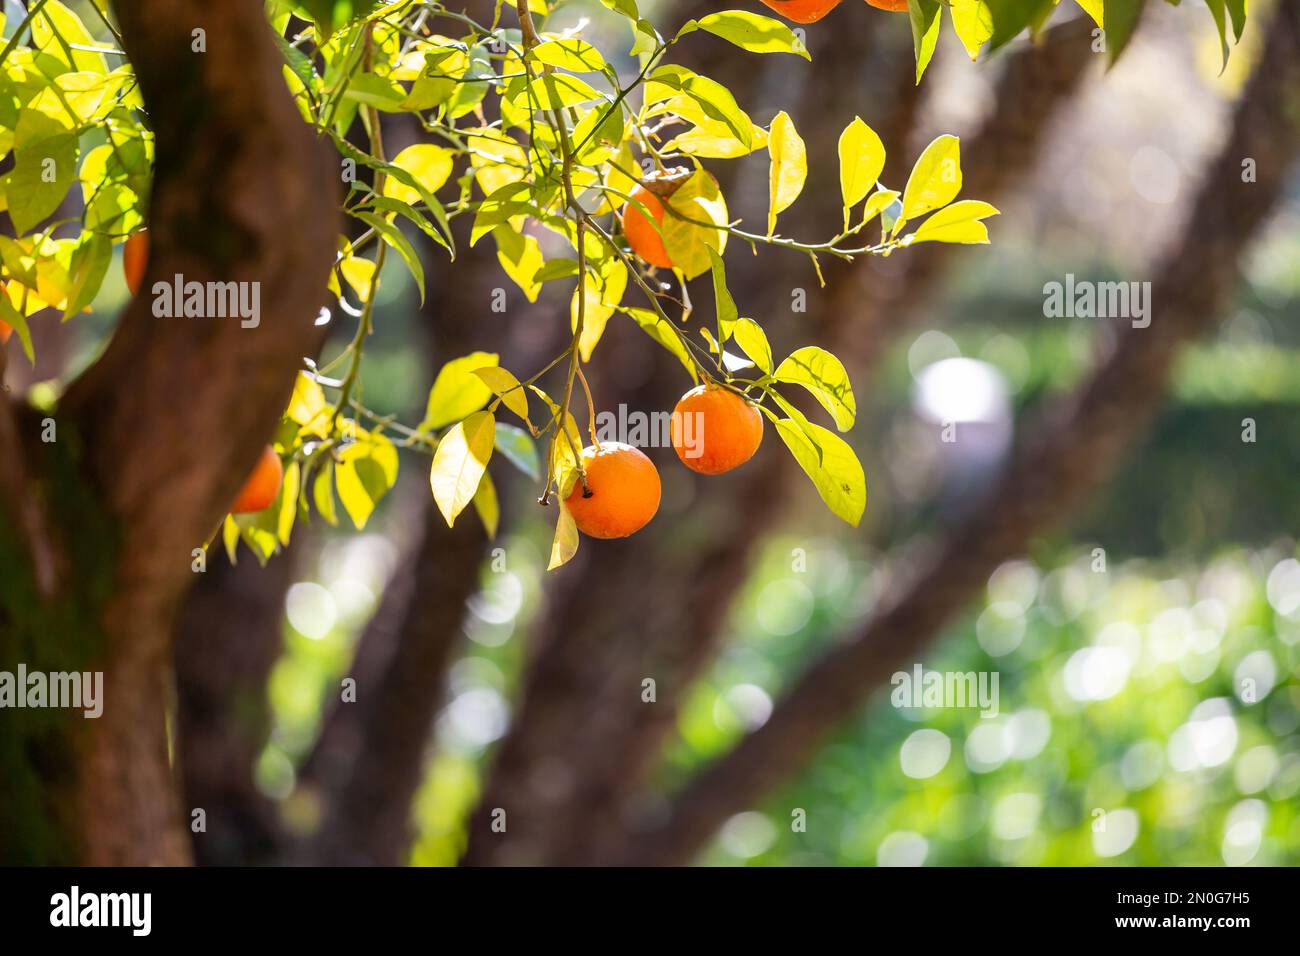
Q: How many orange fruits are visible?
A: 8